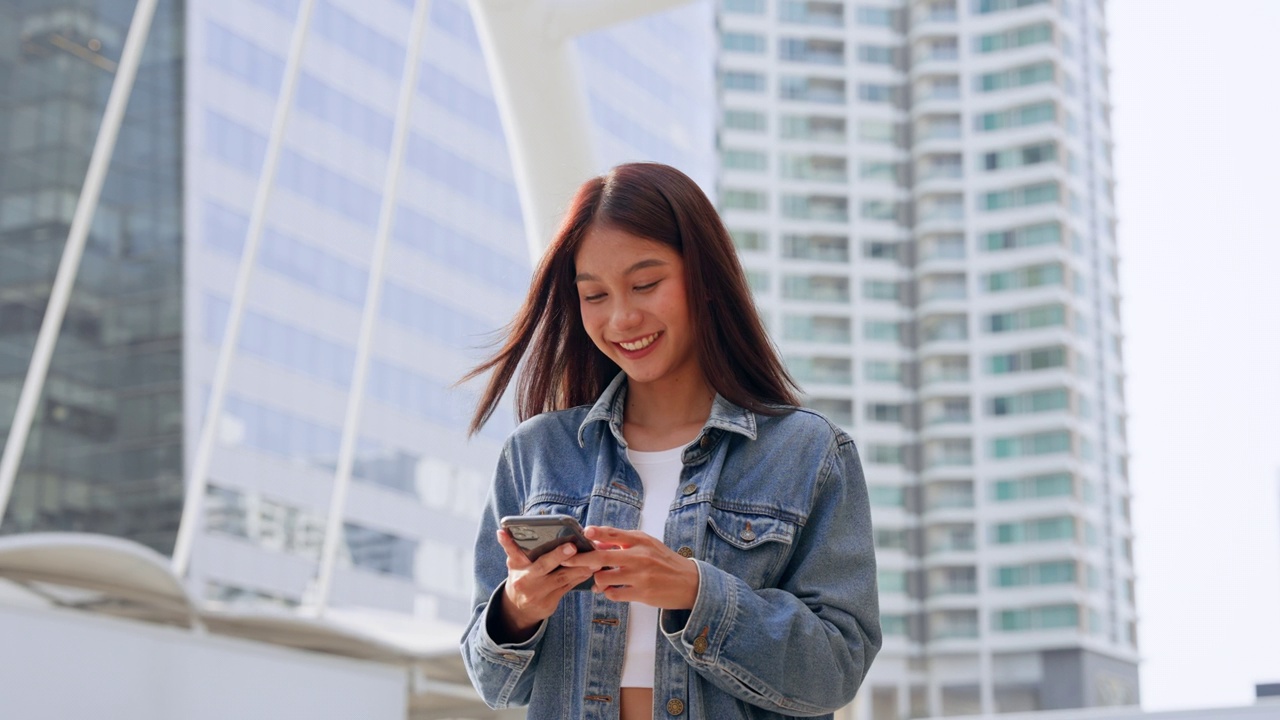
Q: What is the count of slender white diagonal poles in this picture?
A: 3